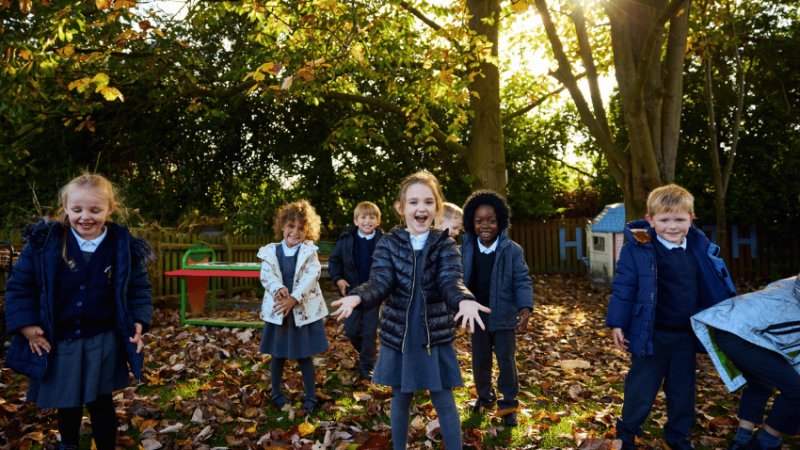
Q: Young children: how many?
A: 8